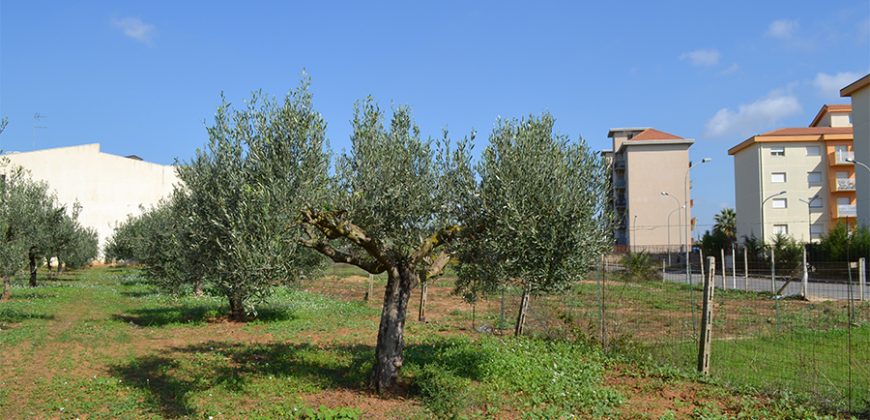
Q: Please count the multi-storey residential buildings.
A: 3